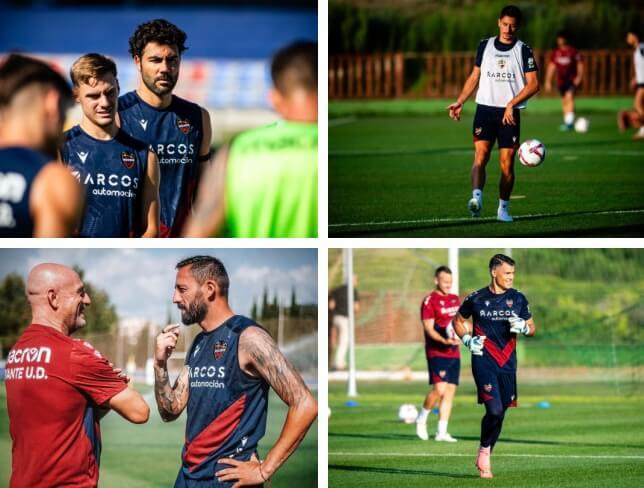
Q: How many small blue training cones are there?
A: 3